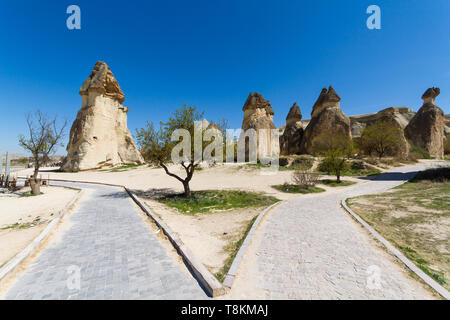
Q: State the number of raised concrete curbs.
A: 4